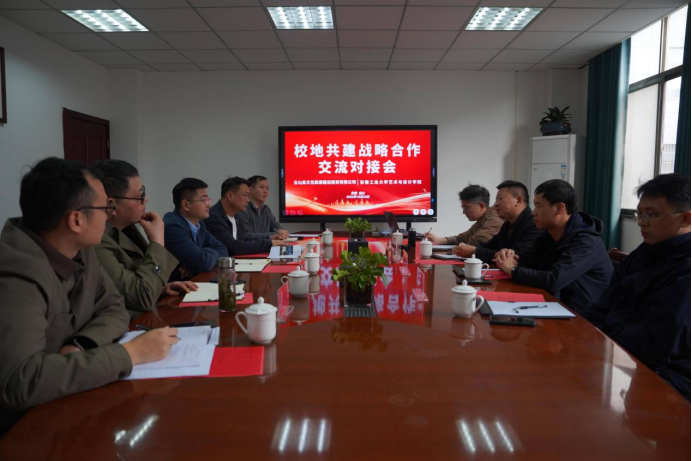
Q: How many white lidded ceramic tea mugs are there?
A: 9